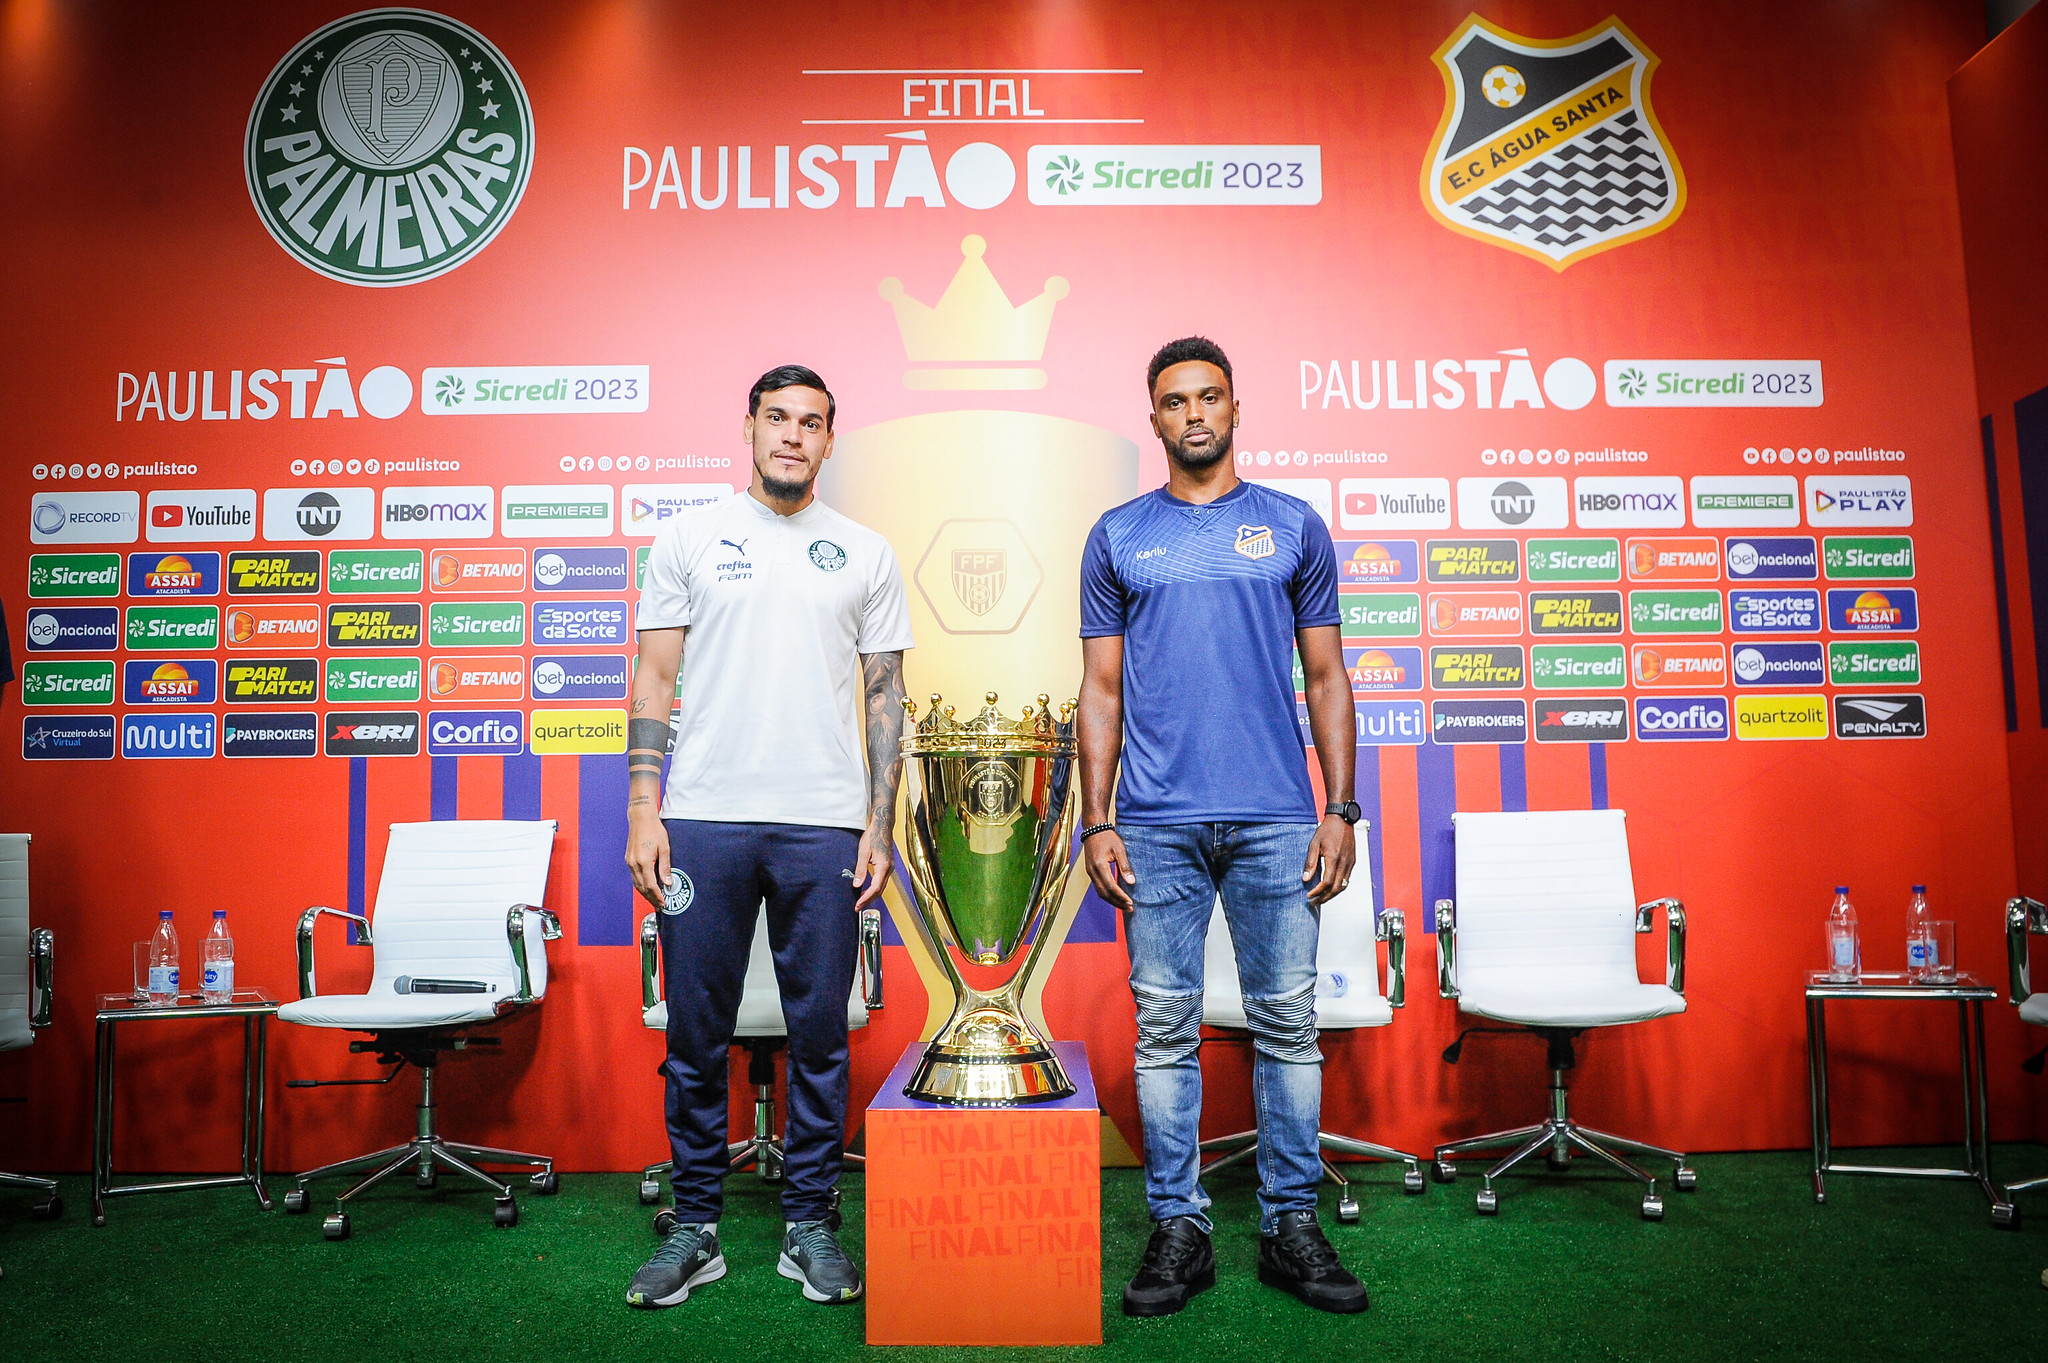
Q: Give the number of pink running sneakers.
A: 0